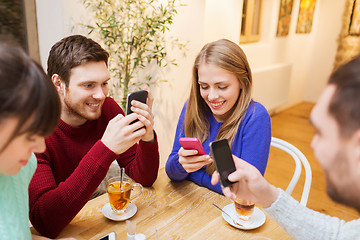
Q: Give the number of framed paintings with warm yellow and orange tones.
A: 2